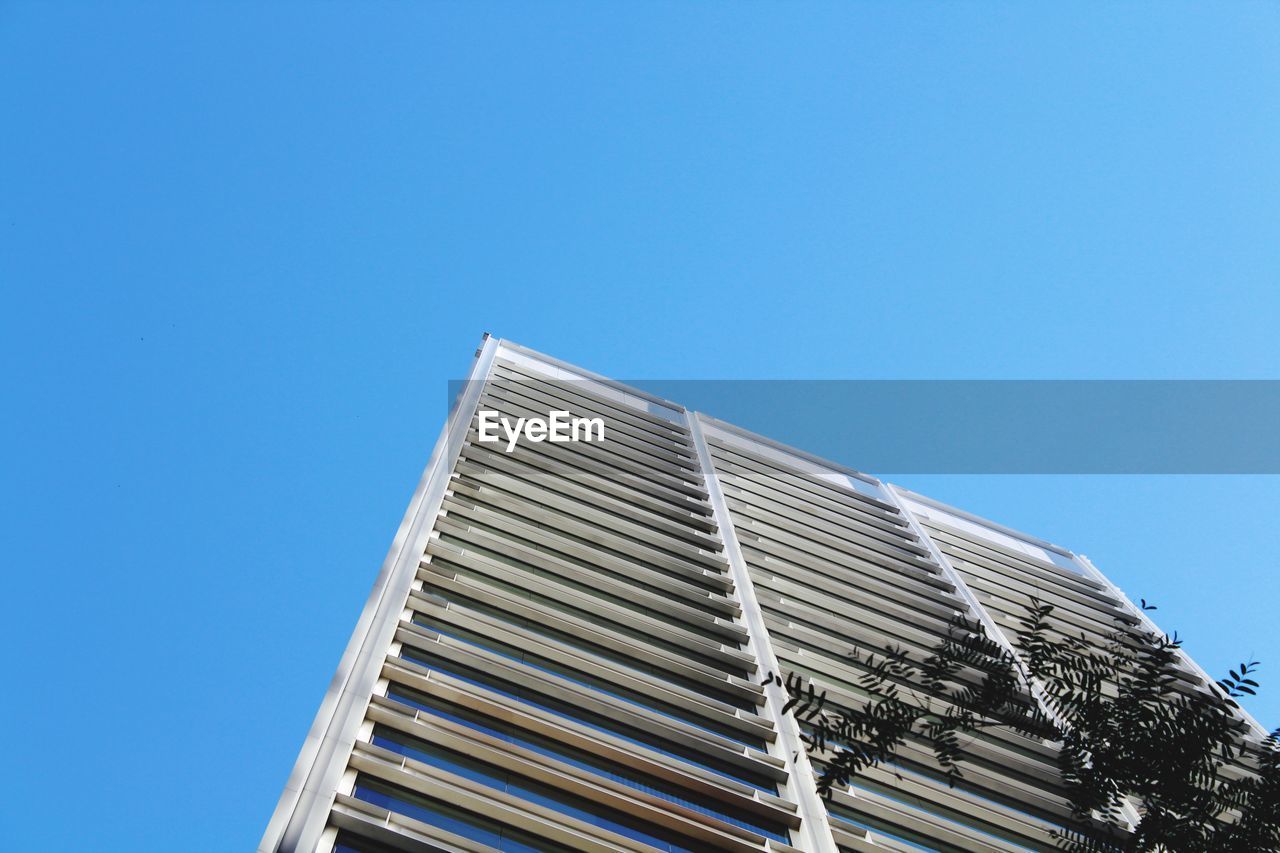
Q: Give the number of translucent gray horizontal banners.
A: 1